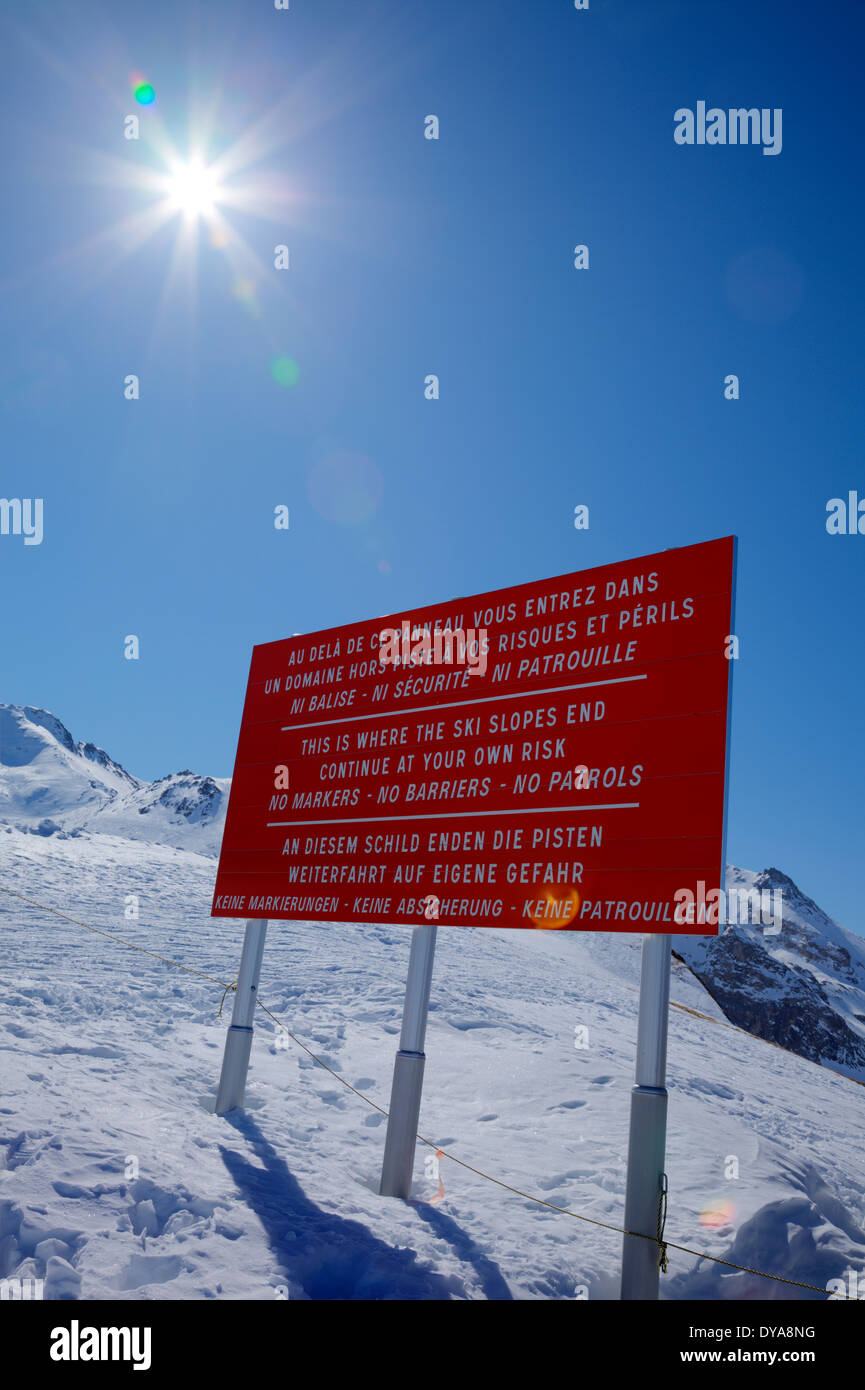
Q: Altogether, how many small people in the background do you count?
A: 0